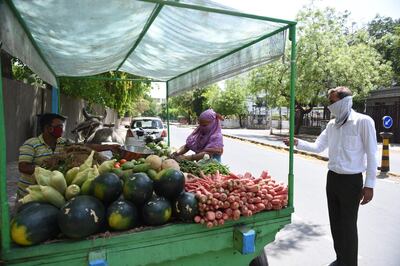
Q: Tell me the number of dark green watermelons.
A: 8